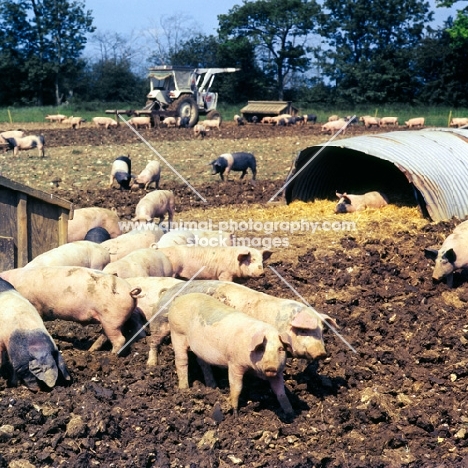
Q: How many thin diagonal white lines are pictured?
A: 4